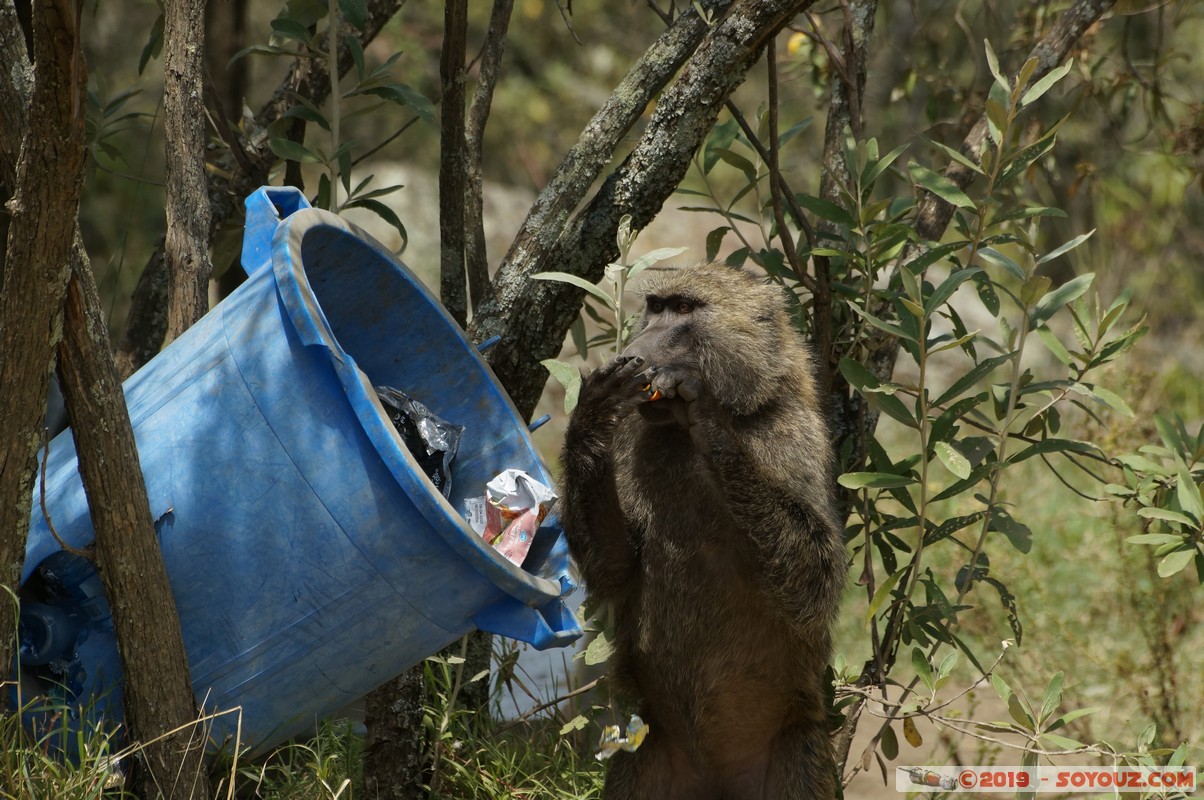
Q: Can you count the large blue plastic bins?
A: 1